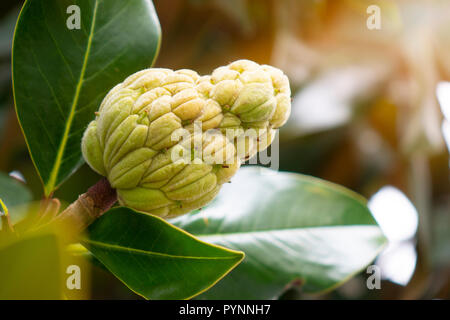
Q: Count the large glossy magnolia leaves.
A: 3